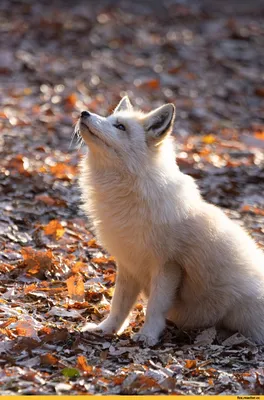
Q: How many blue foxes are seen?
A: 0